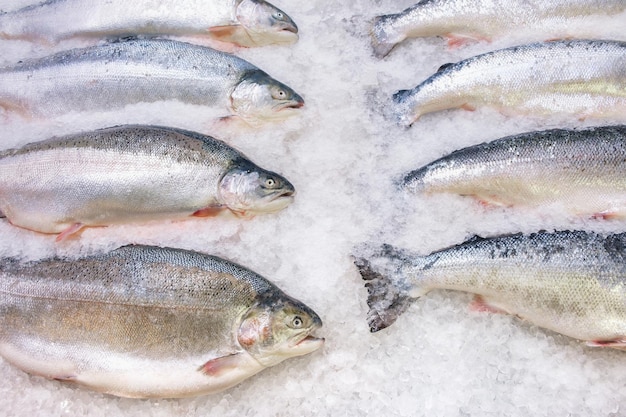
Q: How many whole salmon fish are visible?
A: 8